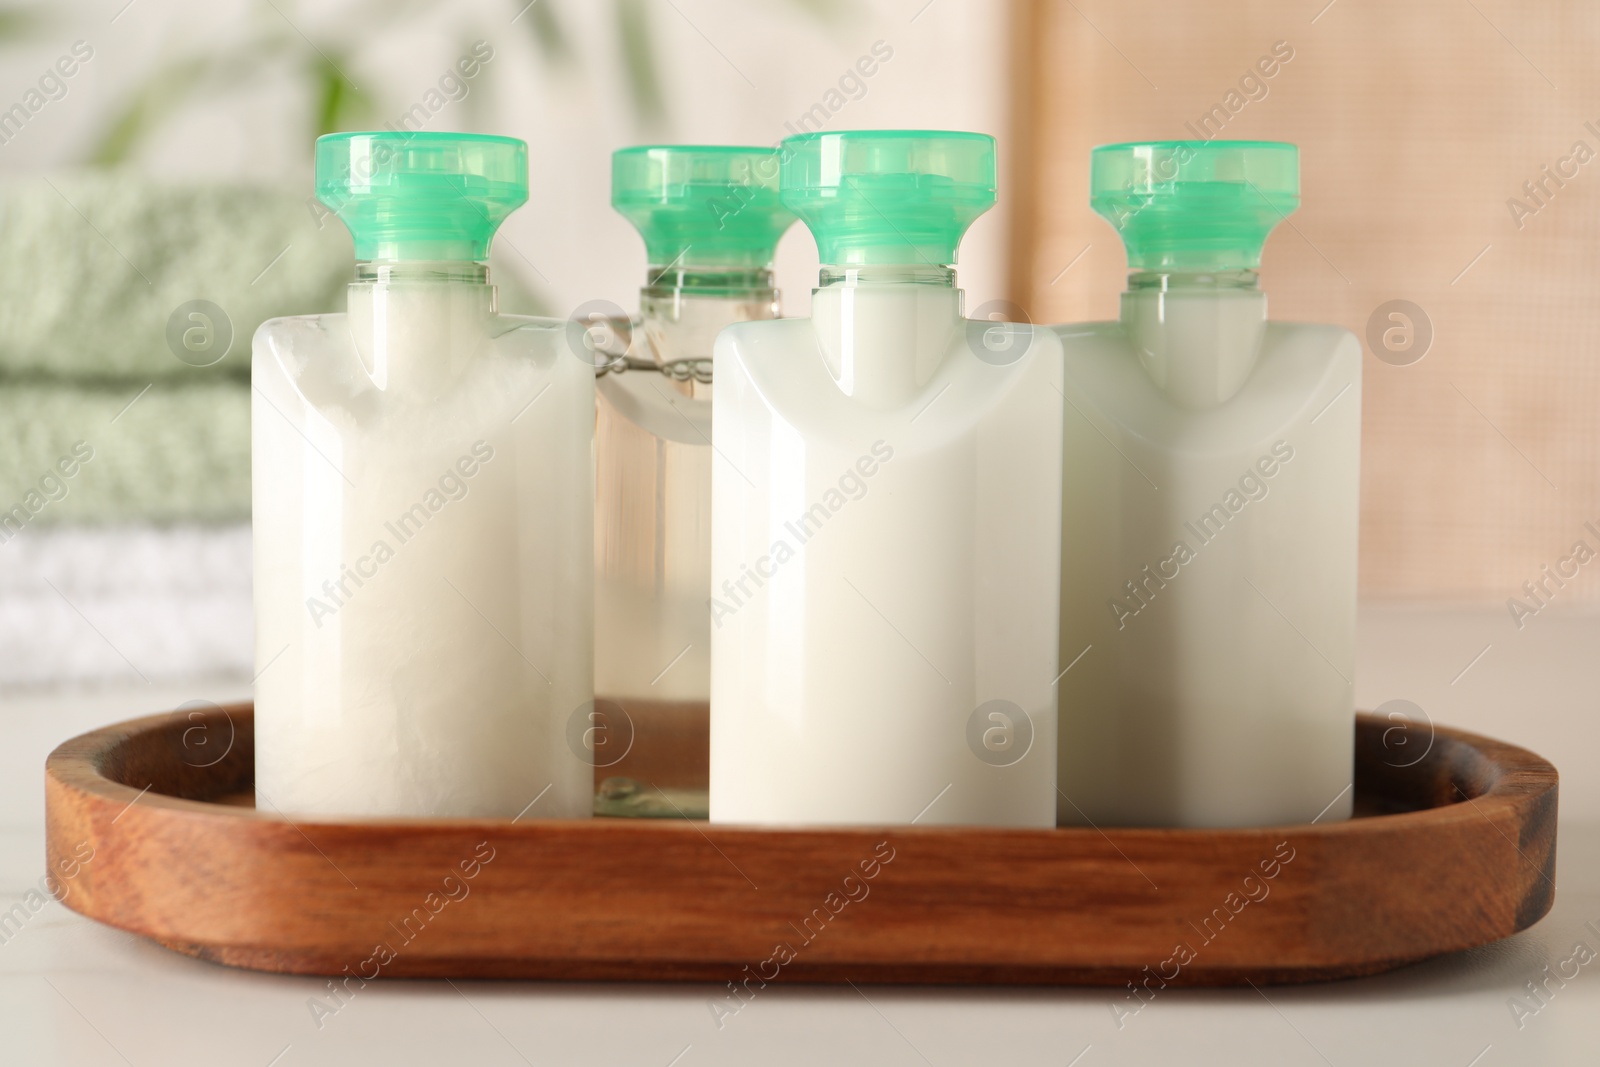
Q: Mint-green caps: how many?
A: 4